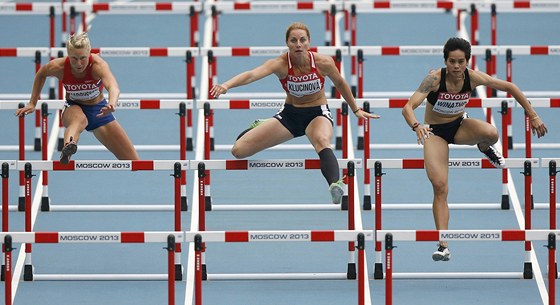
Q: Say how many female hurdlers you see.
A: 3